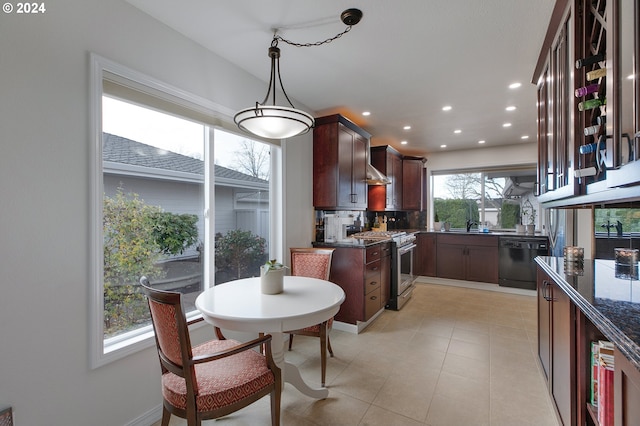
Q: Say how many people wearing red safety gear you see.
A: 0